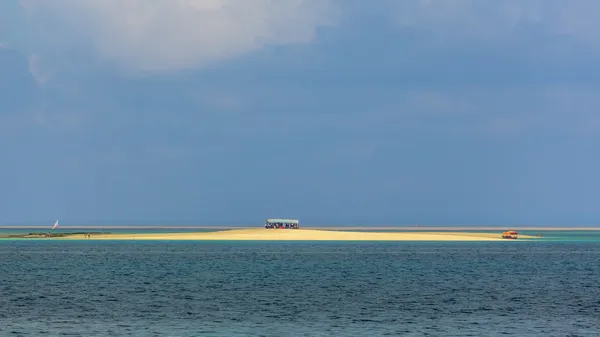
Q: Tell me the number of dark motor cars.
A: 0